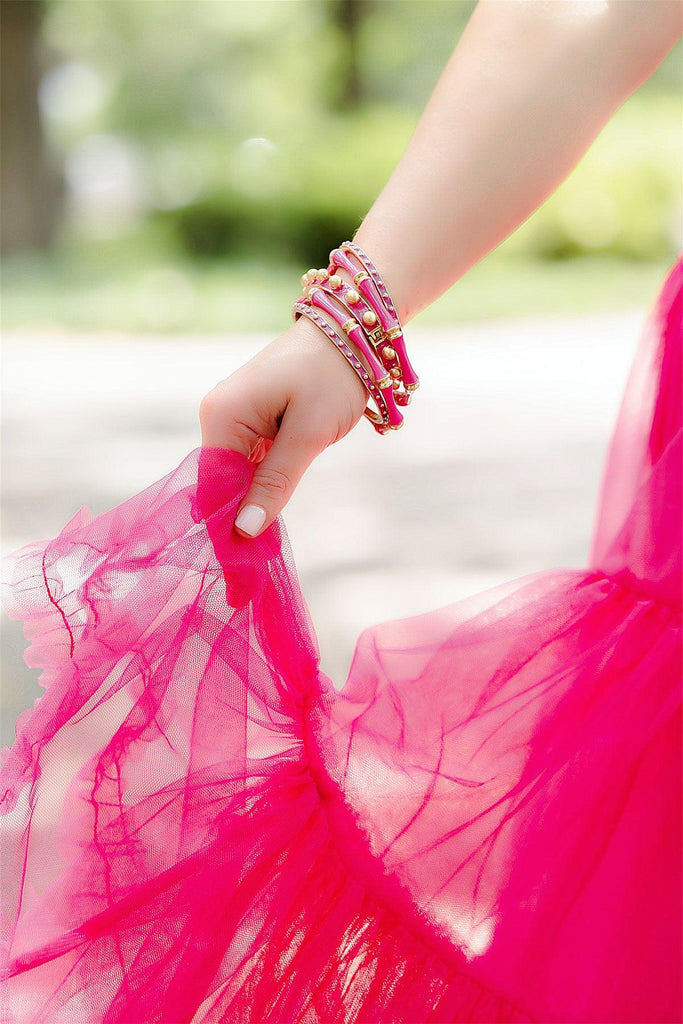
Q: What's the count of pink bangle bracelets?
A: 5